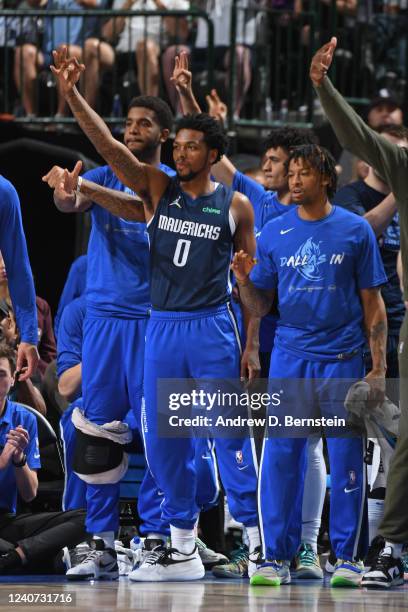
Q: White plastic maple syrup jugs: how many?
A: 0